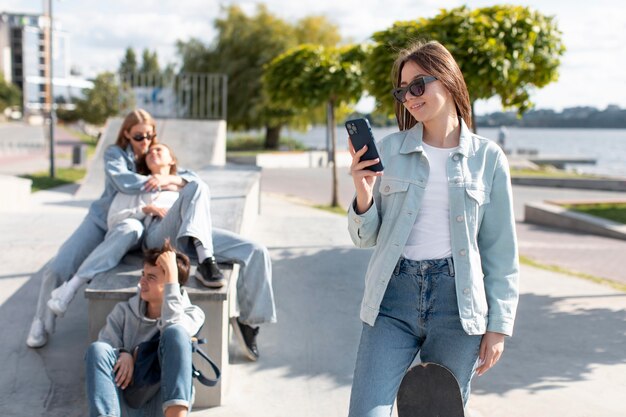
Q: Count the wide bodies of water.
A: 1